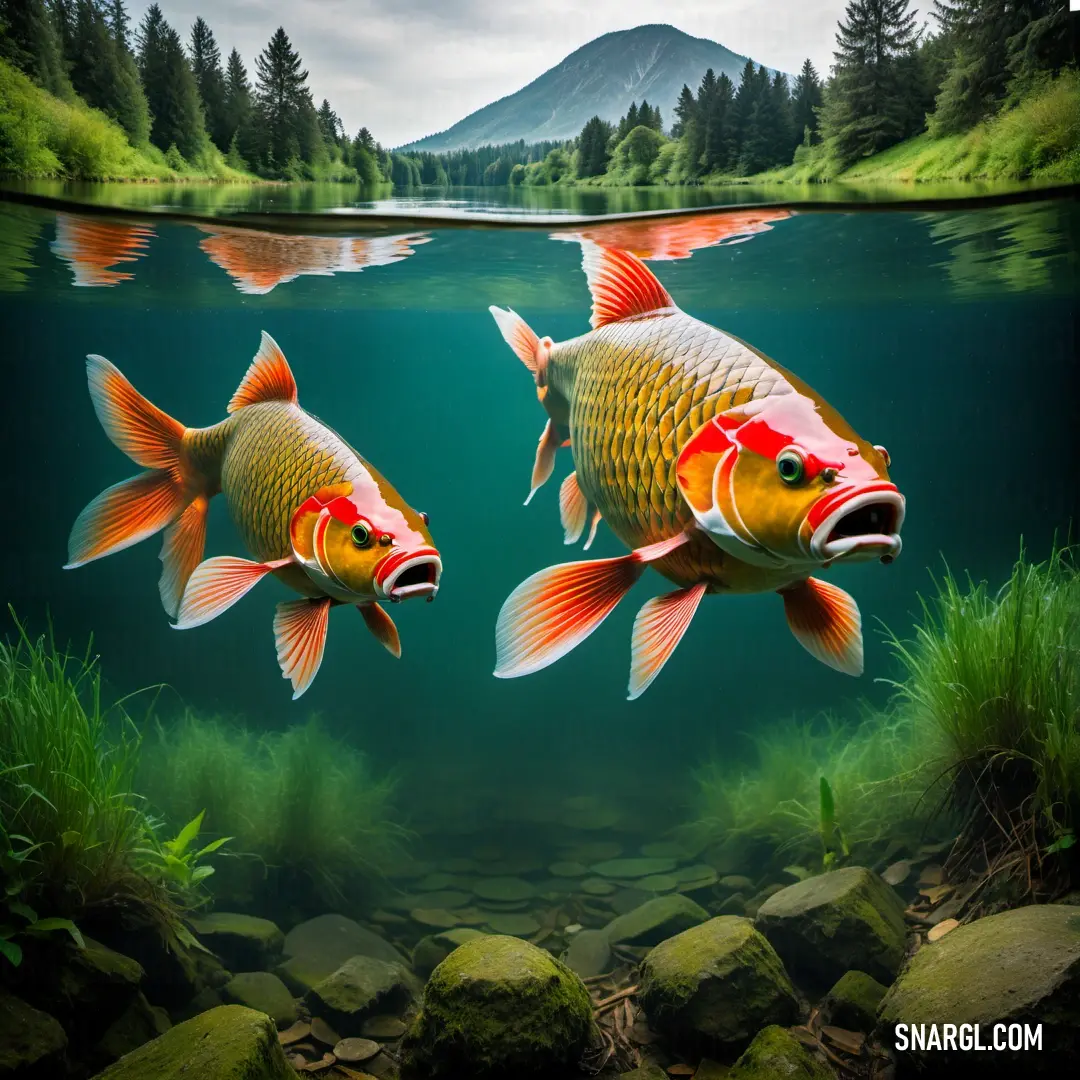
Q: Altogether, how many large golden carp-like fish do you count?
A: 2